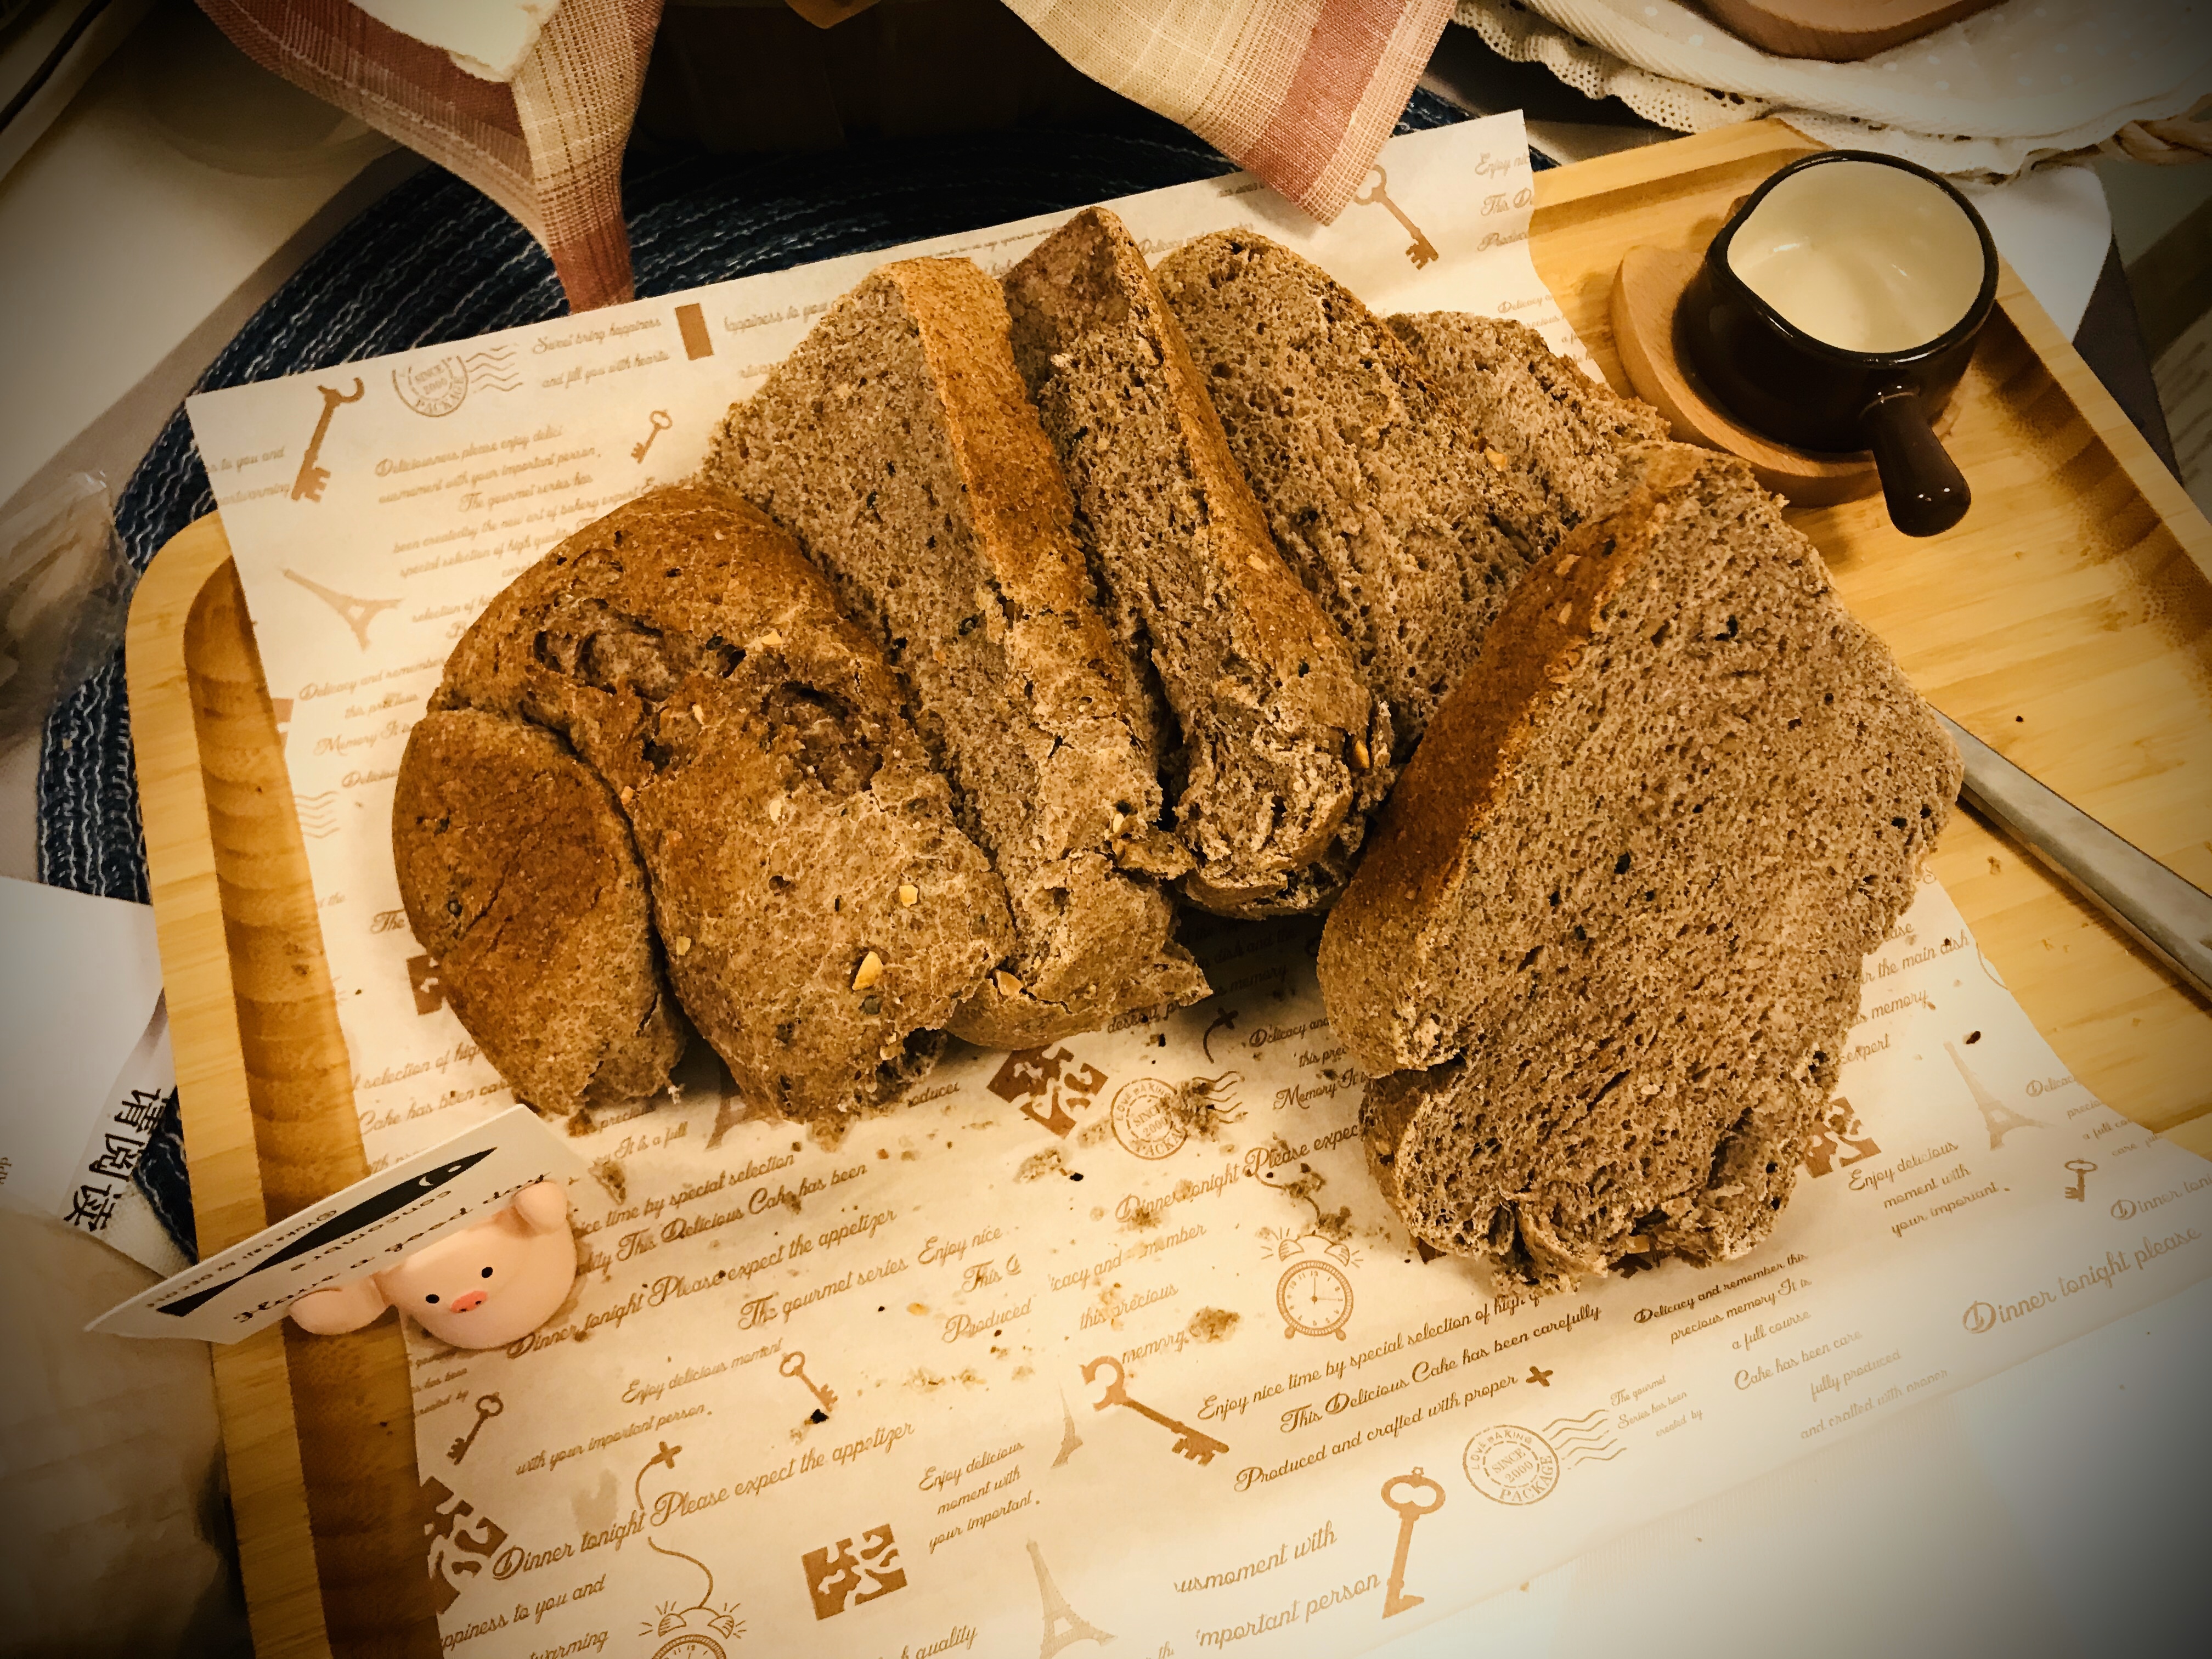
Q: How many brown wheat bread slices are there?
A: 6